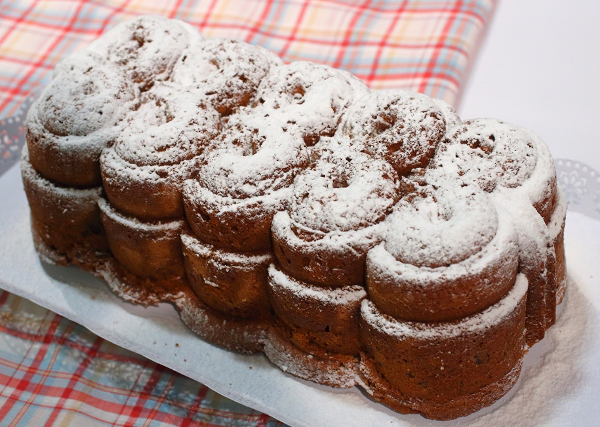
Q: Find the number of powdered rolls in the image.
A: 10